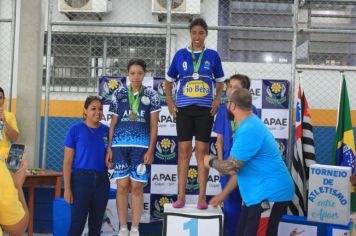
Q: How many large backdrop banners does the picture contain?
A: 1